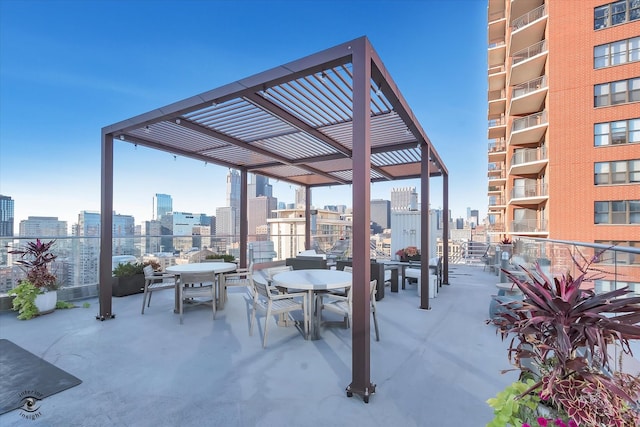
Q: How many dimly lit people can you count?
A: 0